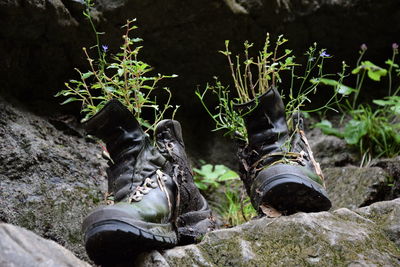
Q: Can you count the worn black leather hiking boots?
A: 2